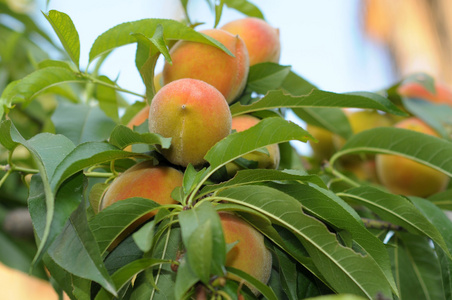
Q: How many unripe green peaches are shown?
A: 0